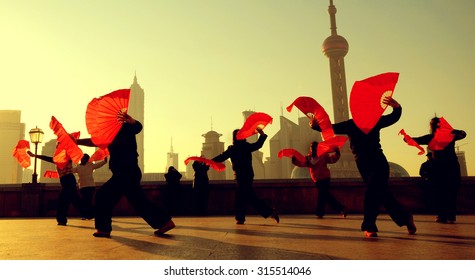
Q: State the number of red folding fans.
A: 14